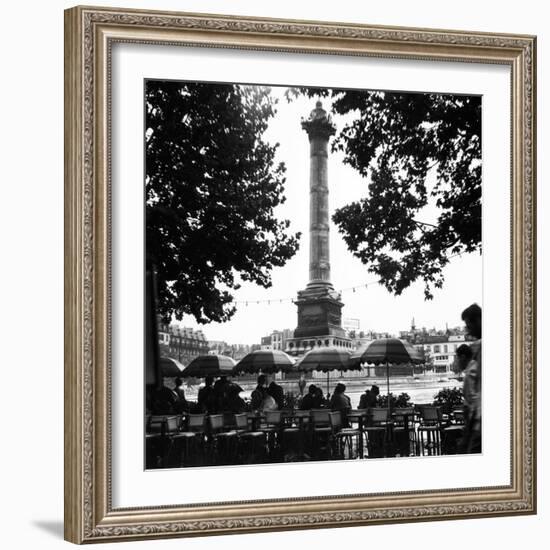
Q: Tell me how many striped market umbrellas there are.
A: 5